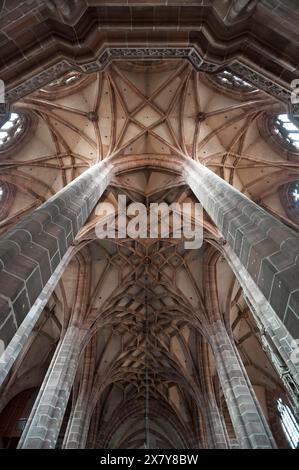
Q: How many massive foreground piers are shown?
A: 2